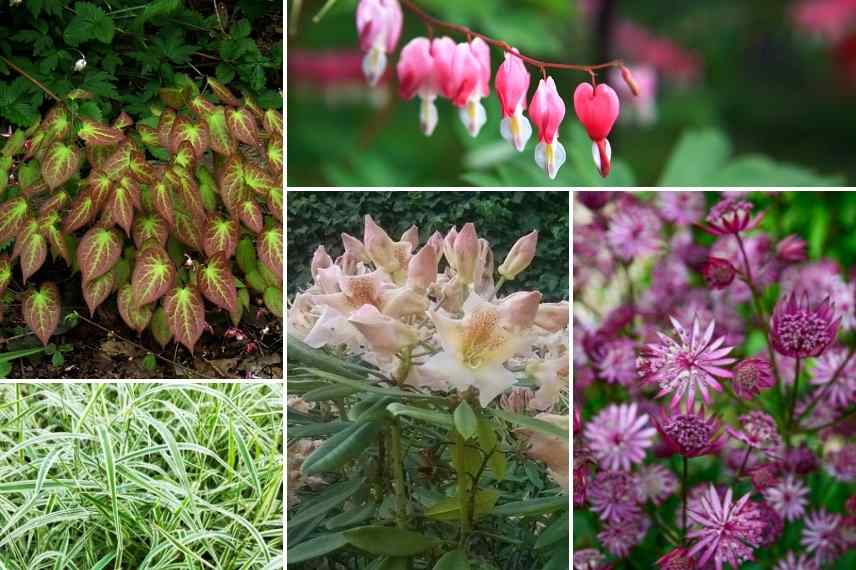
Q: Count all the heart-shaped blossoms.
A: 6